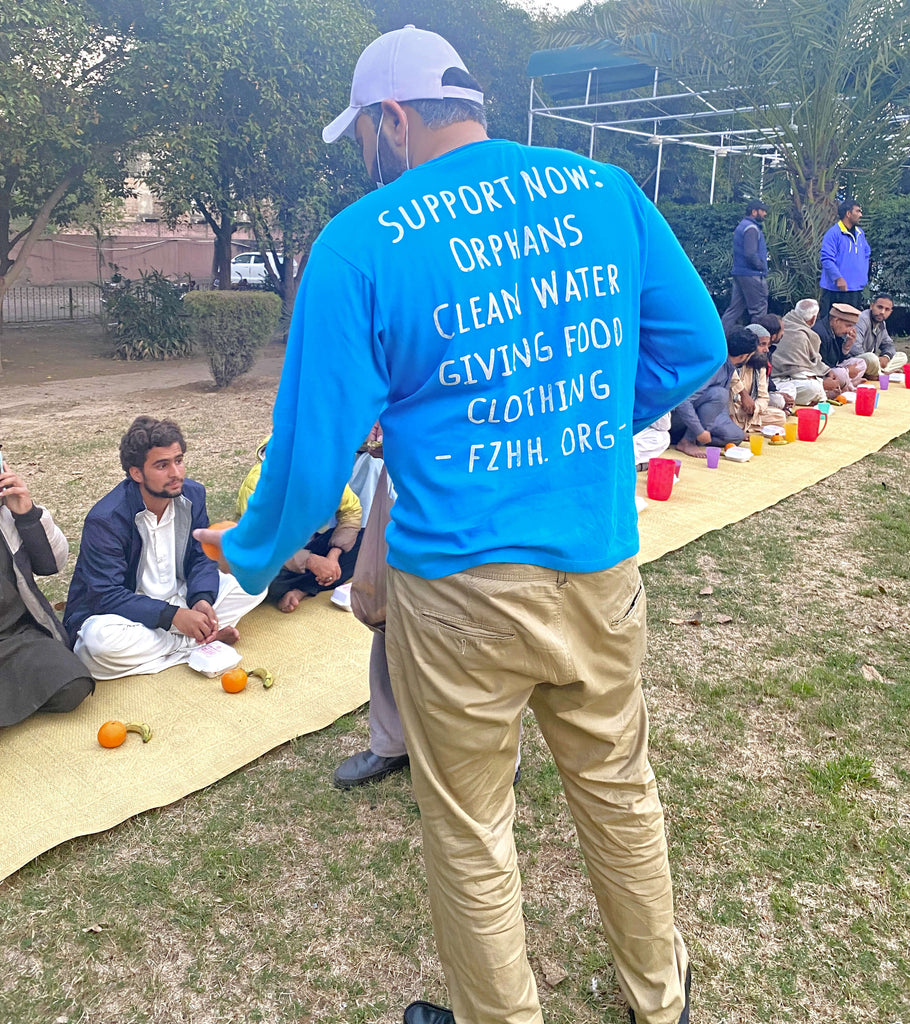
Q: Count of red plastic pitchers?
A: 4